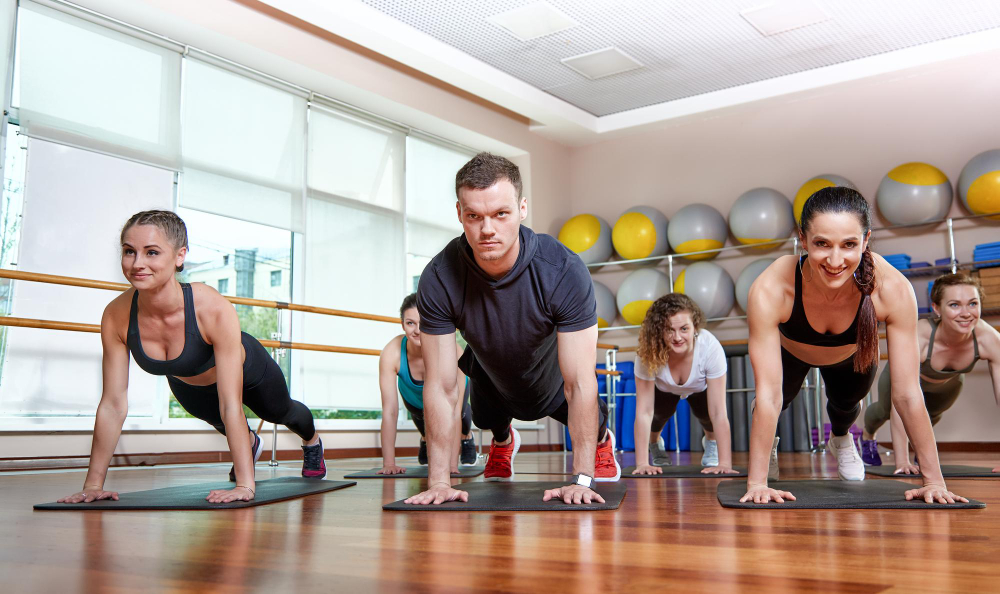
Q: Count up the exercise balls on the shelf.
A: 11